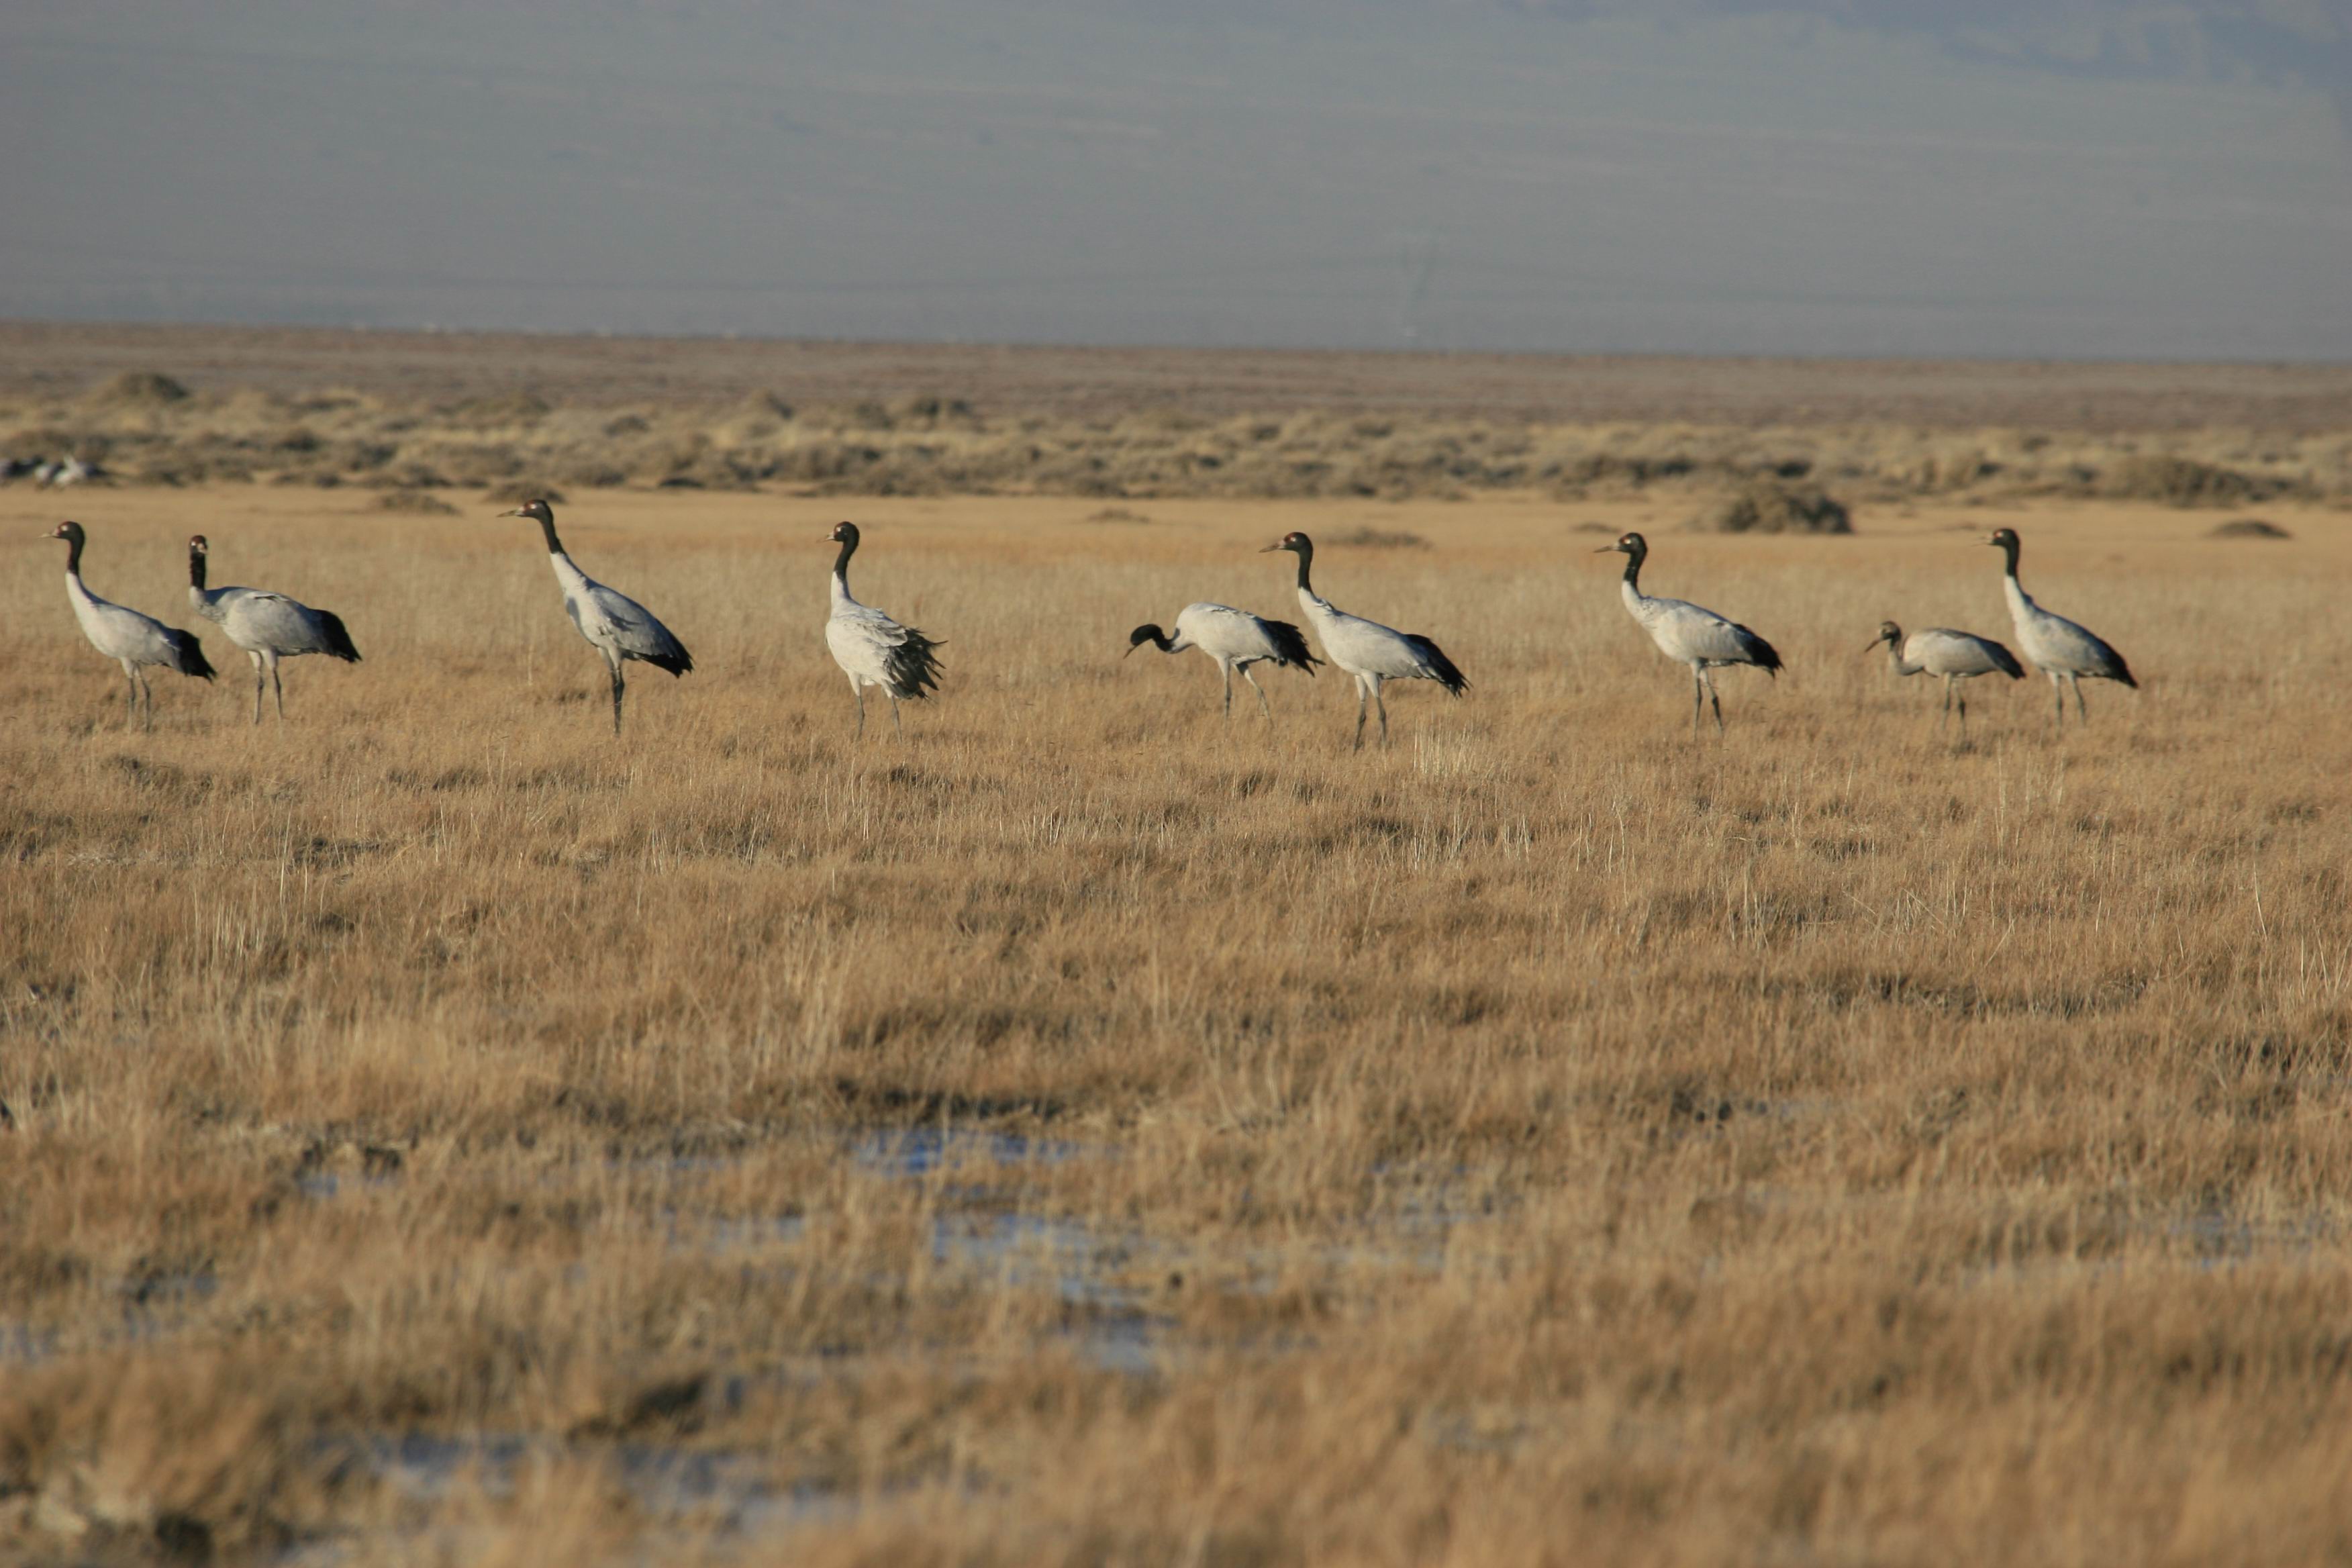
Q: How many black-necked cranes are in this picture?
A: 9